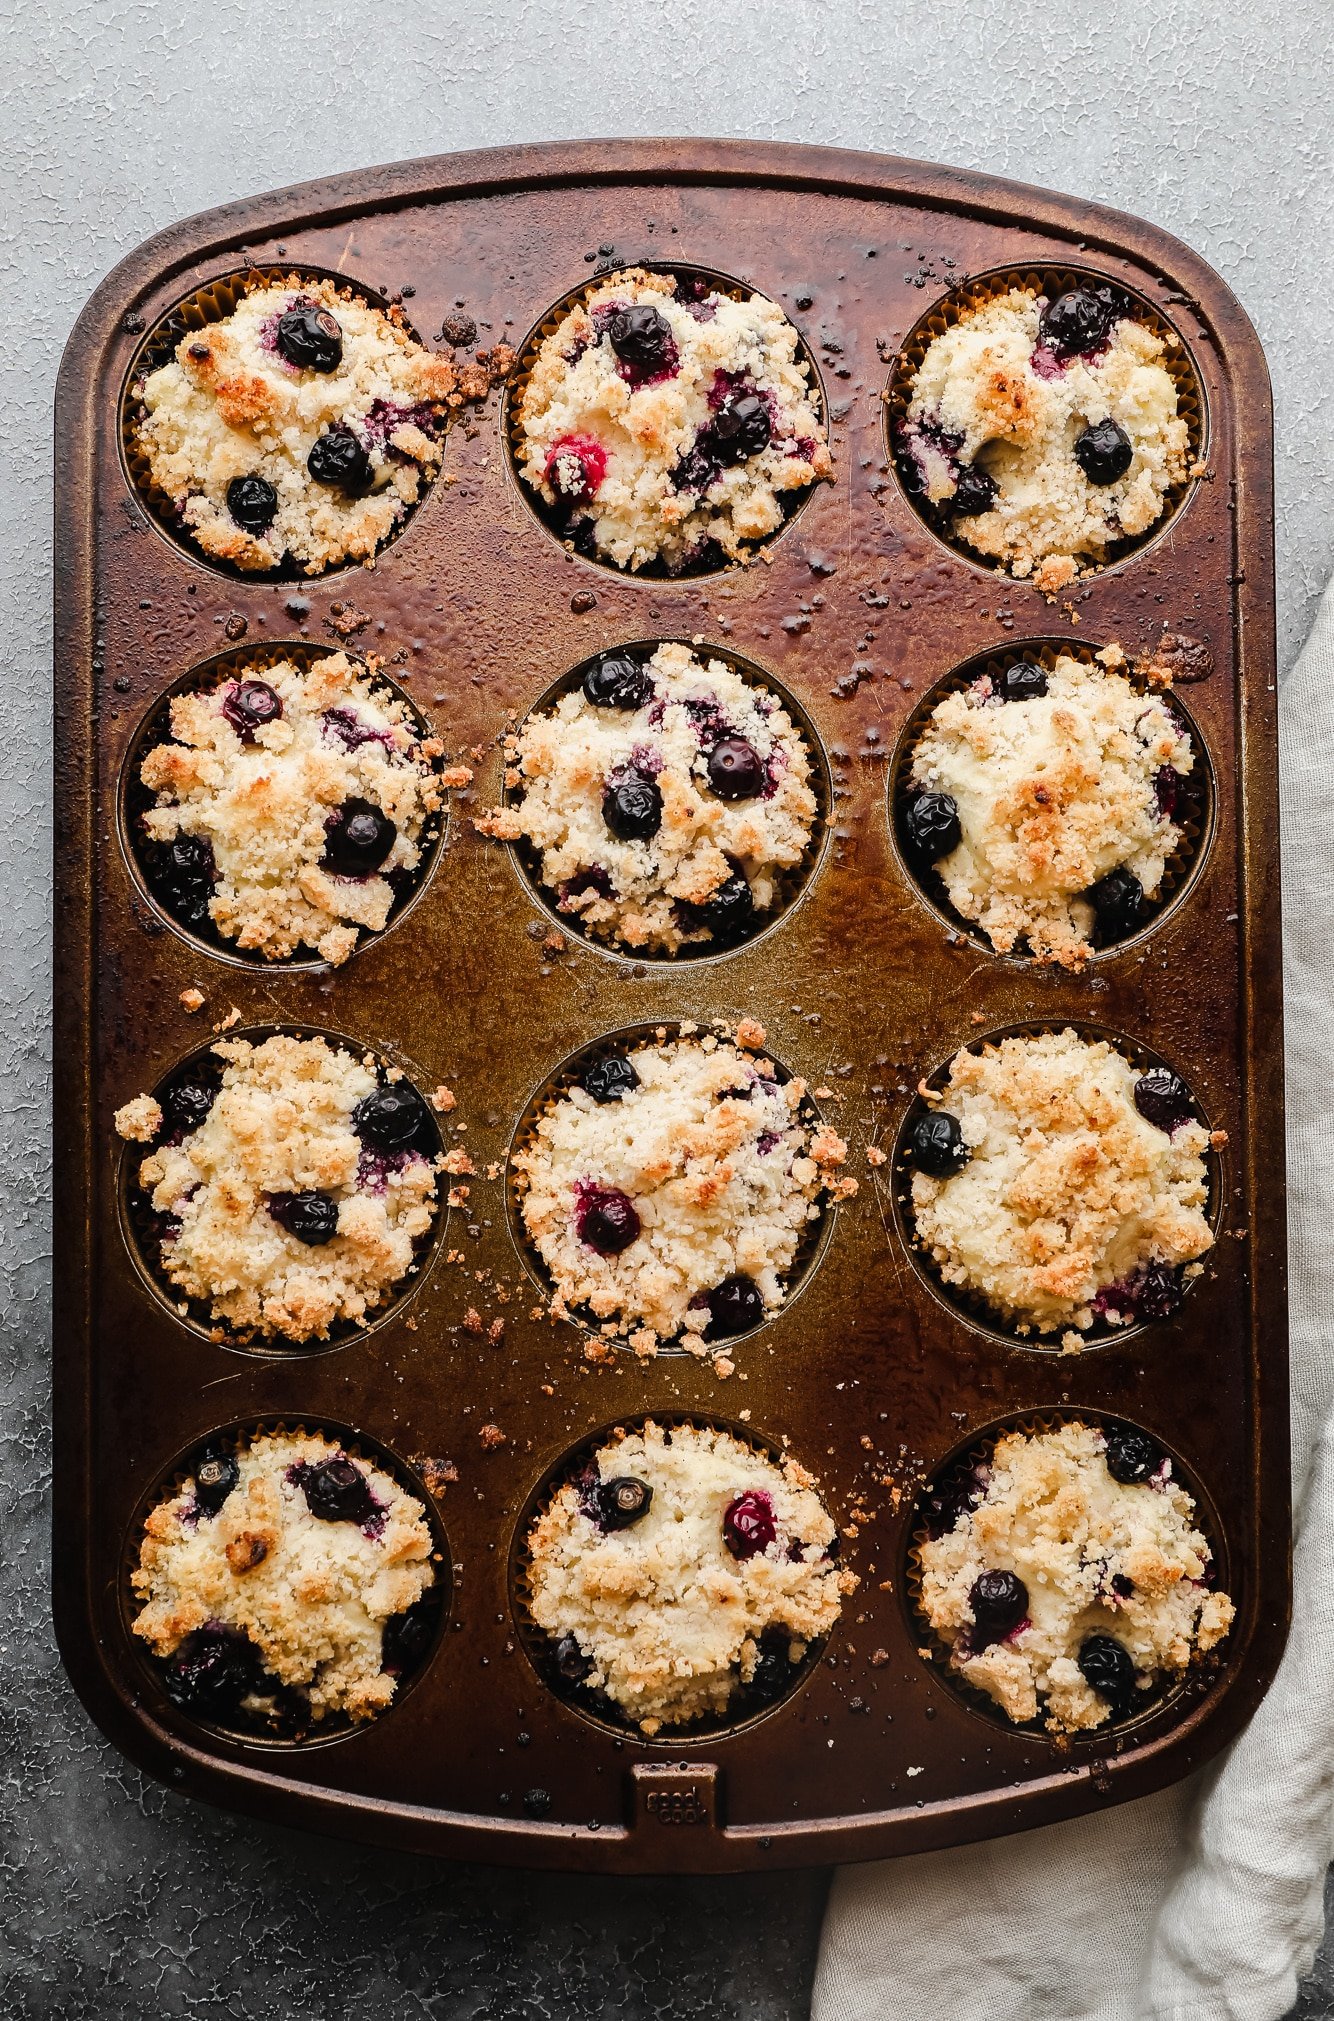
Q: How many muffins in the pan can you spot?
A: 12